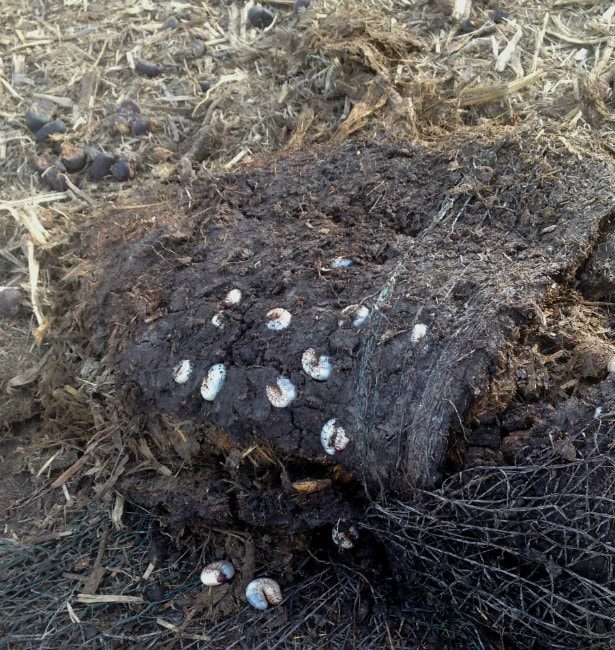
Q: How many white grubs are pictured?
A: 14